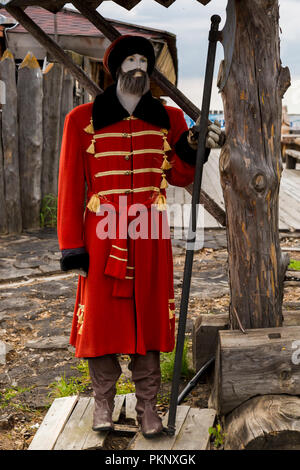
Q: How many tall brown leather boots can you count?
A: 2